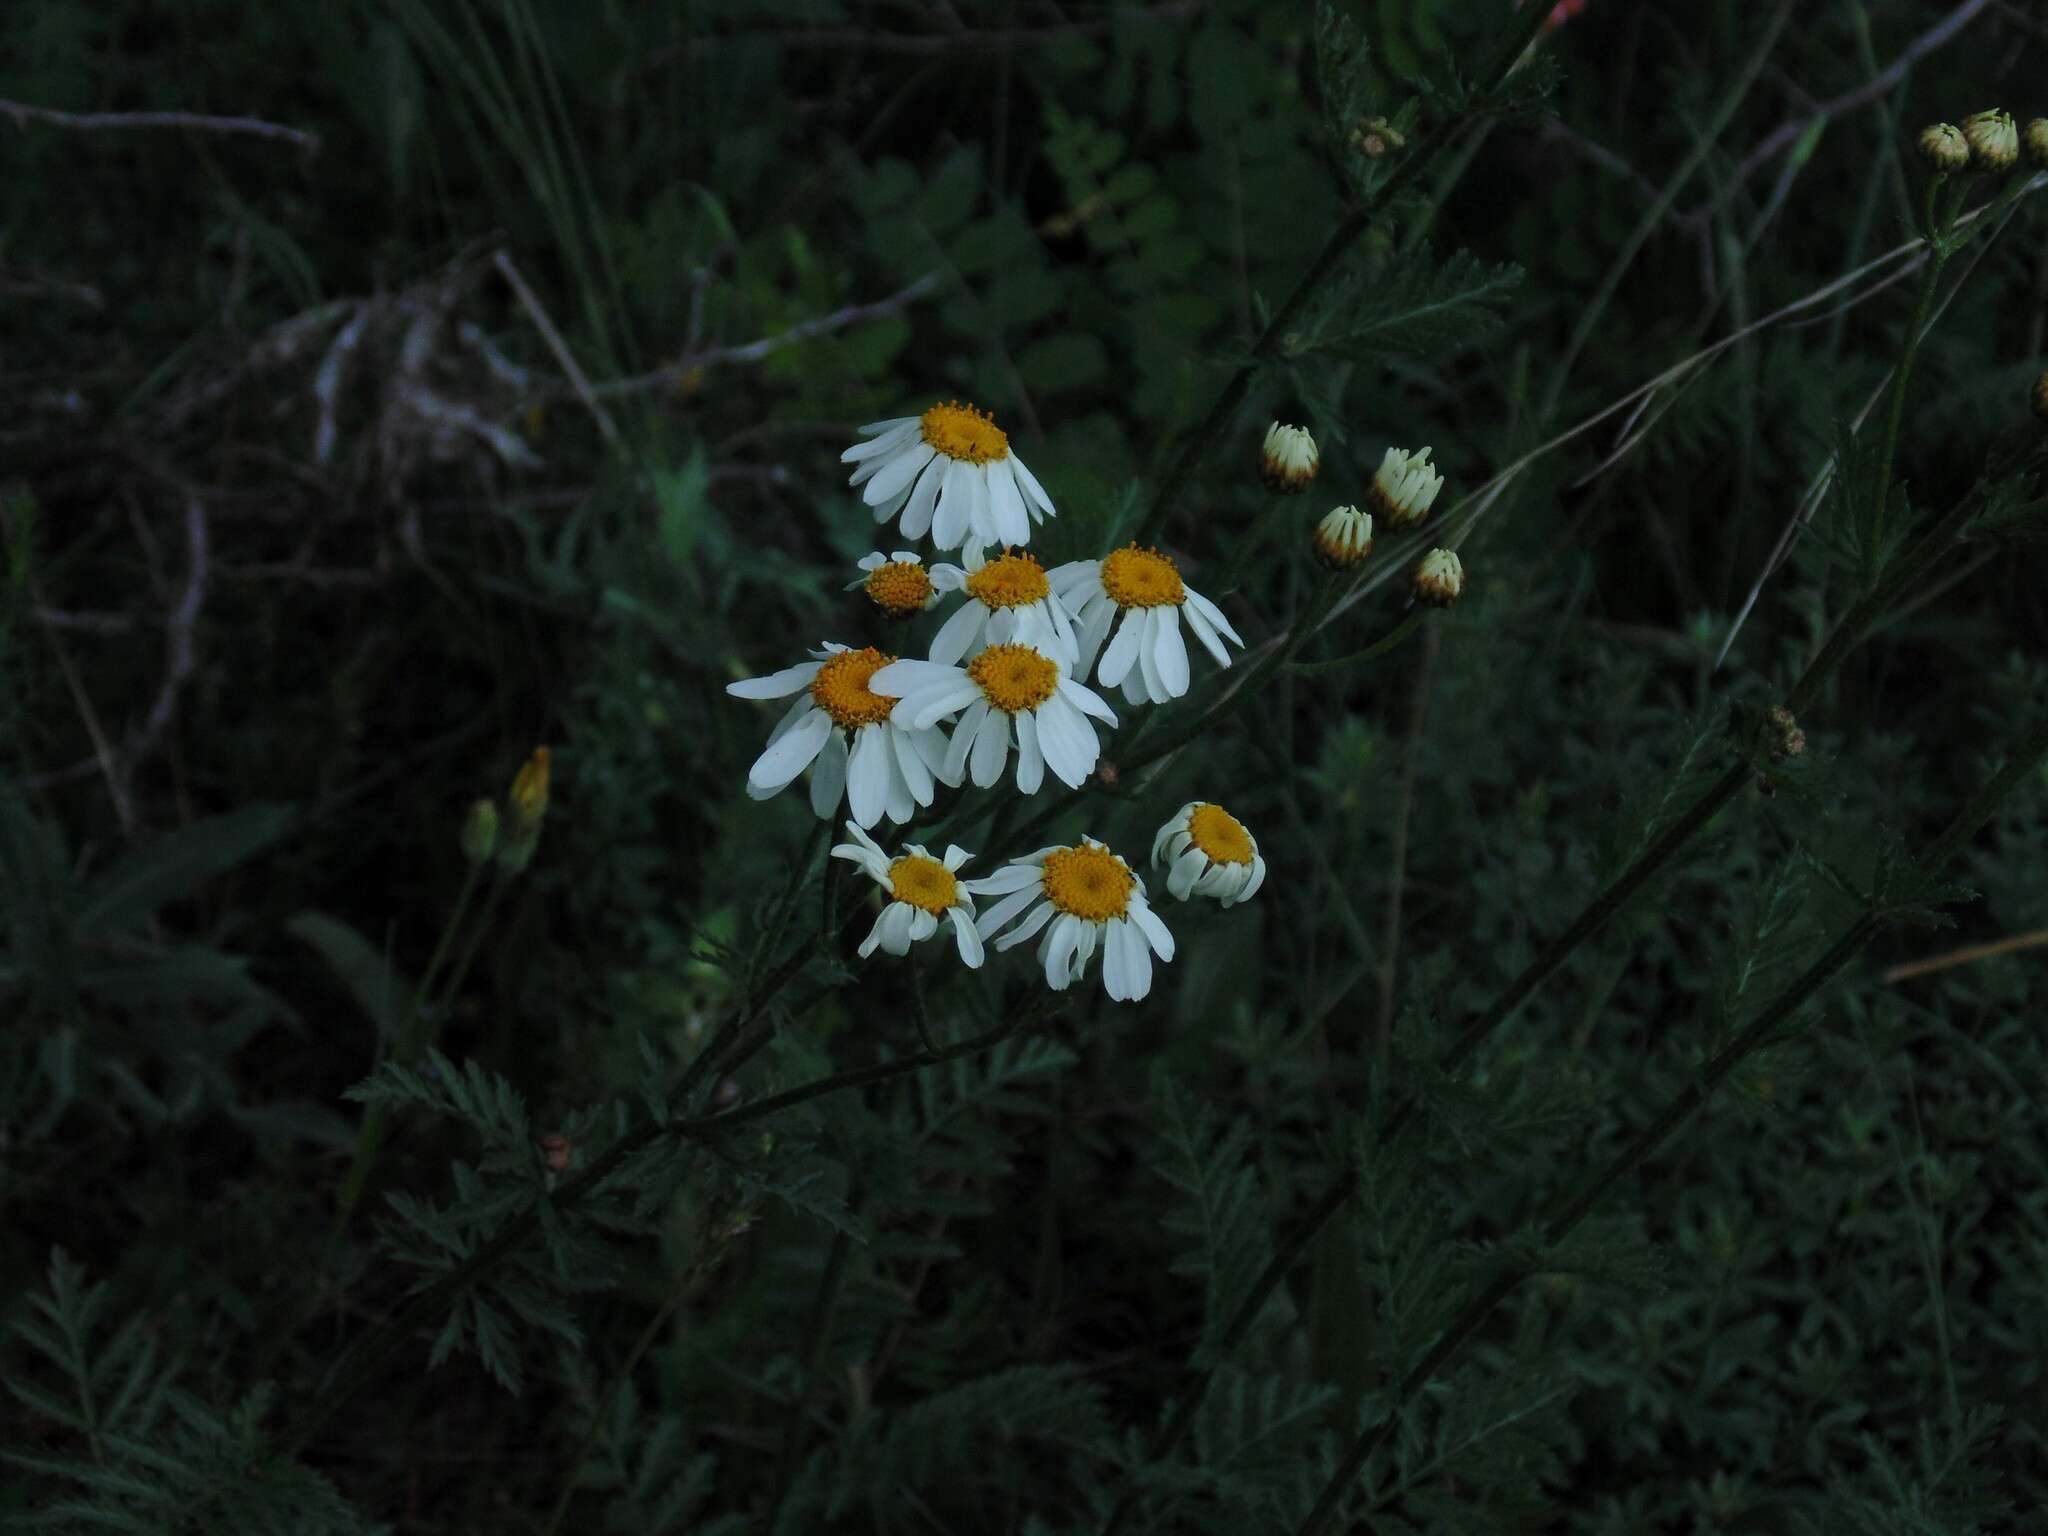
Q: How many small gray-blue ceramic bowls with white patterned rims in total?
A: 0